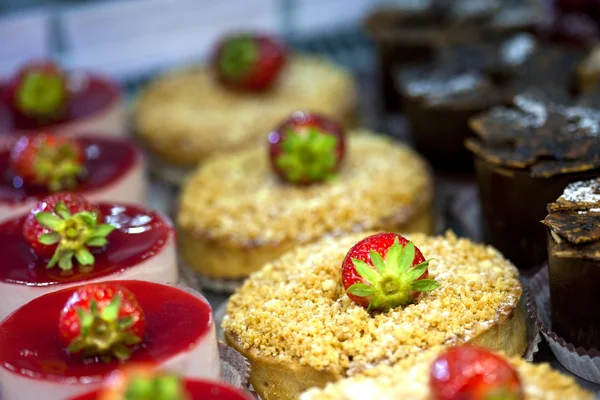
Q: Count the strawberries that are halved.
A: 0